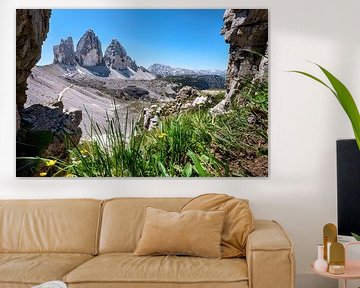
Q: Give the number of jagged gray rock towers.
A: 3